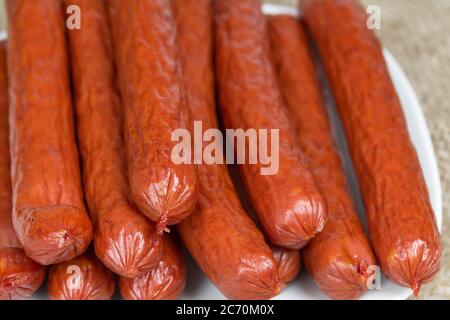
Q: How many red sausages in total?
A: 11